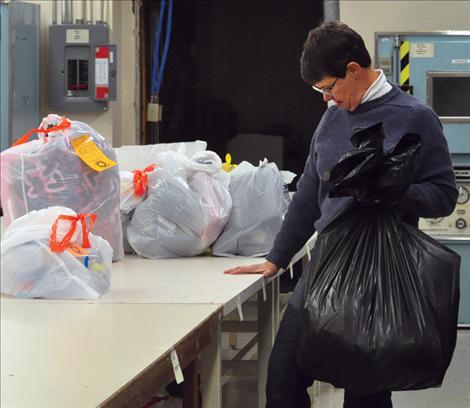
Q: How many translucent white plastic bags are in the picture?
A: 5